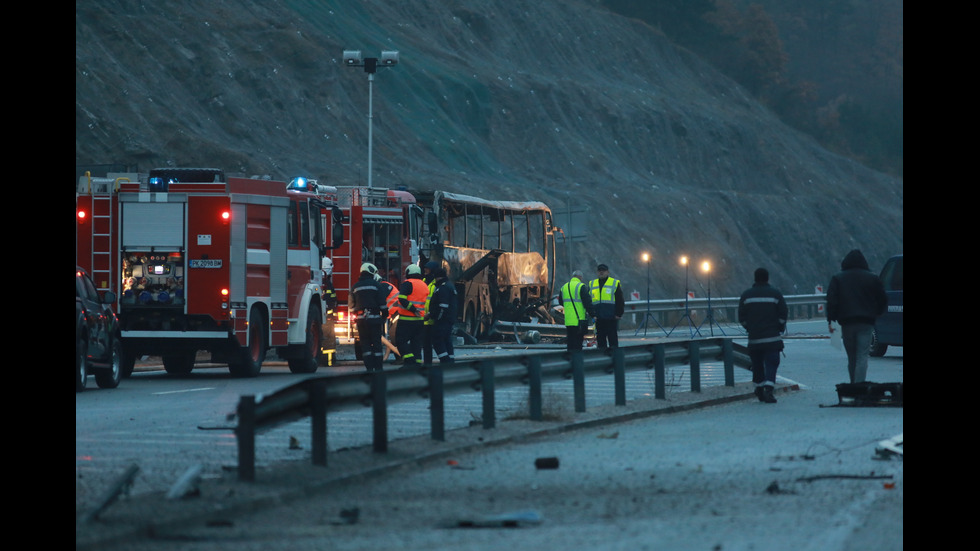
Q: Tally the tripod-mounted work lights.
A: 3